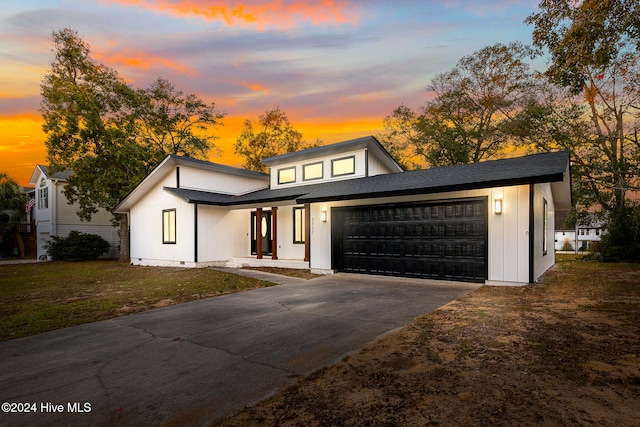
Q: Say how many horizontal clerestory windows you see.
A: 3